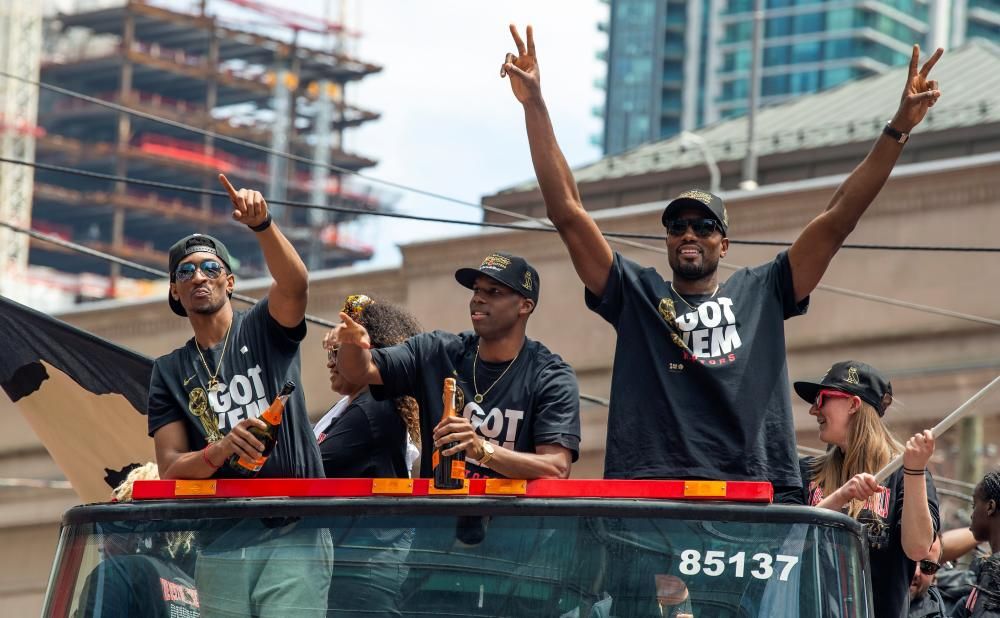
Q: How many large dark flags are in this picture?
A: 1